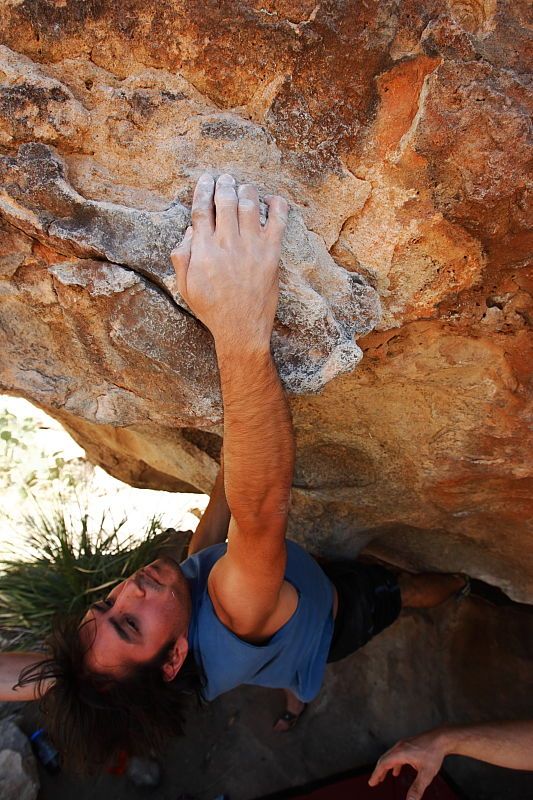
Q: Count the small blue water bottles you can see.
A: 1